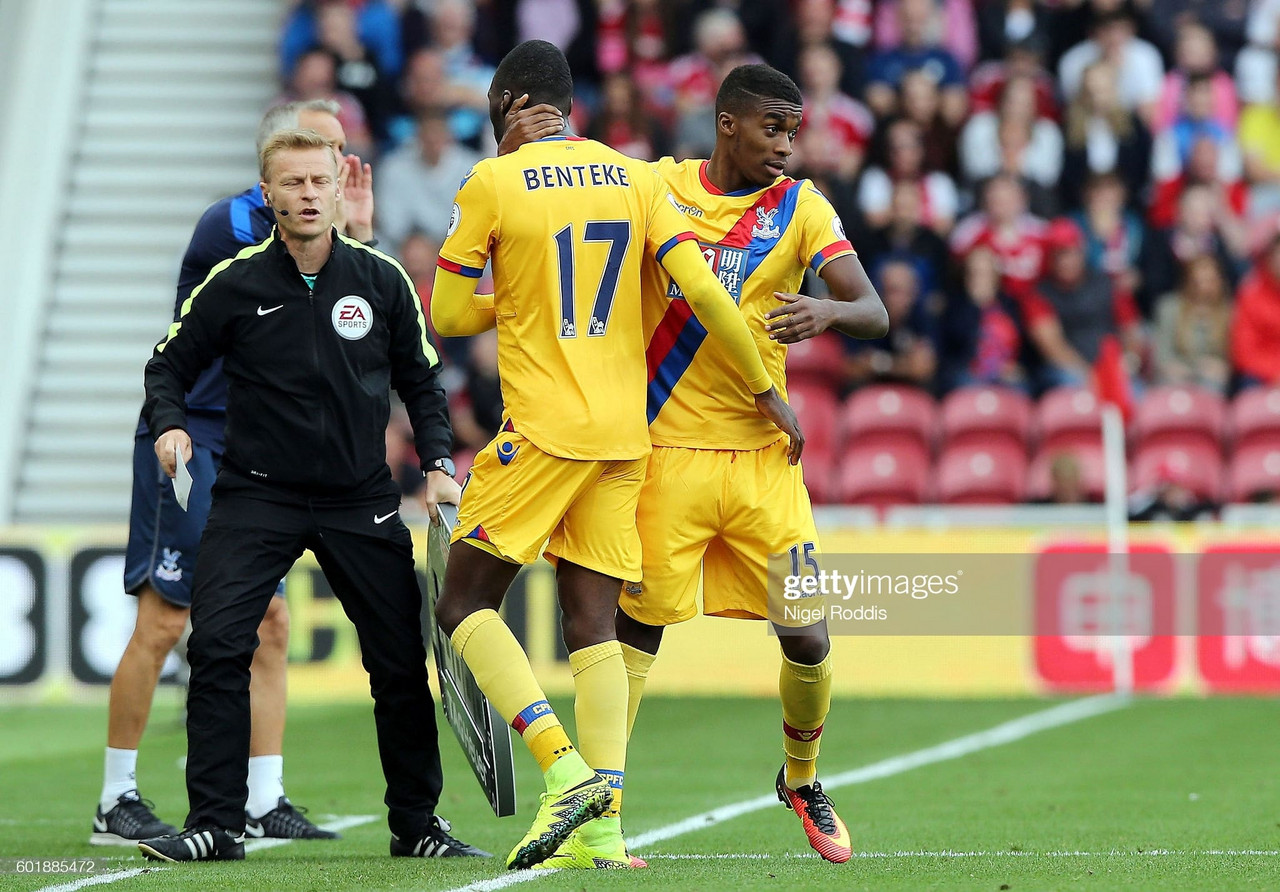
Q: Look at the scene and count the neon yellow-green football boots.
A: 2